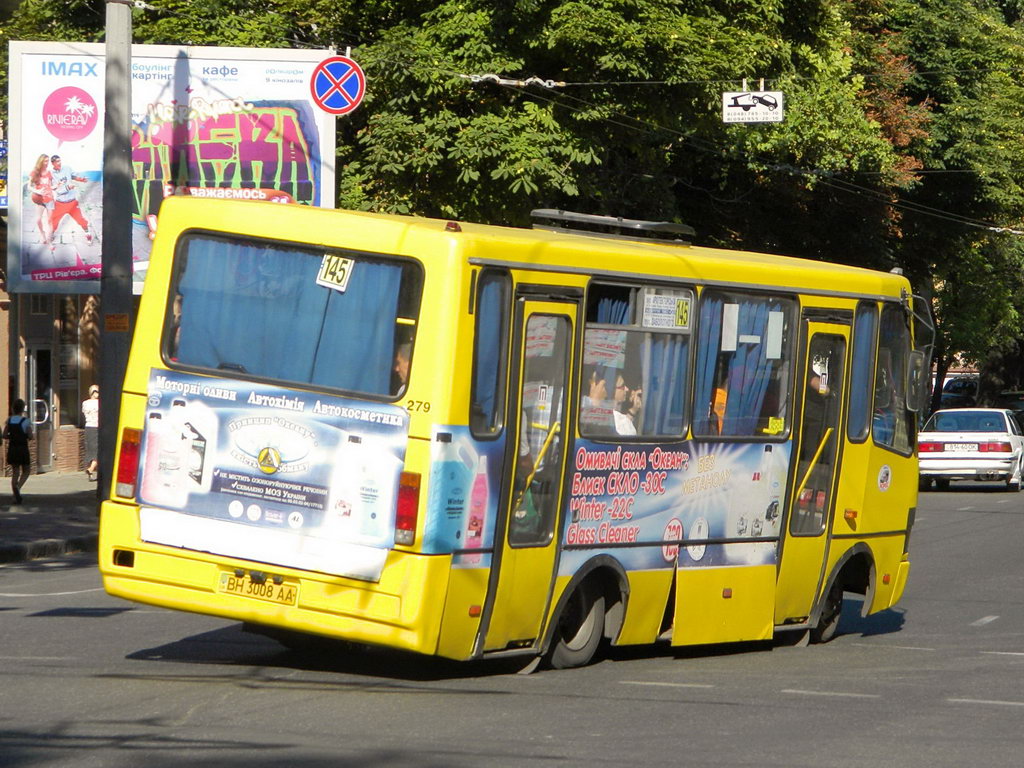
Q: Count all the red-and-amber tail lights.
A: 2